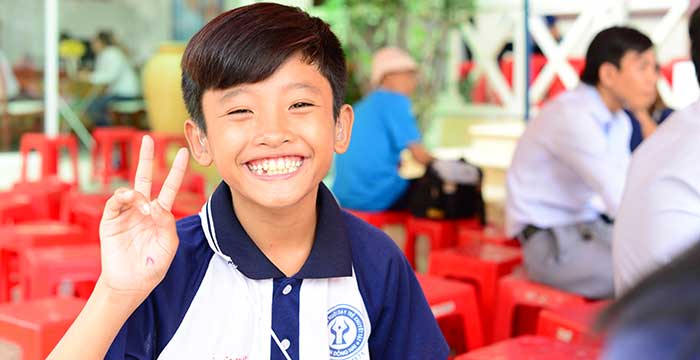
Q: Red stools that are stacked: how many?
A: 0